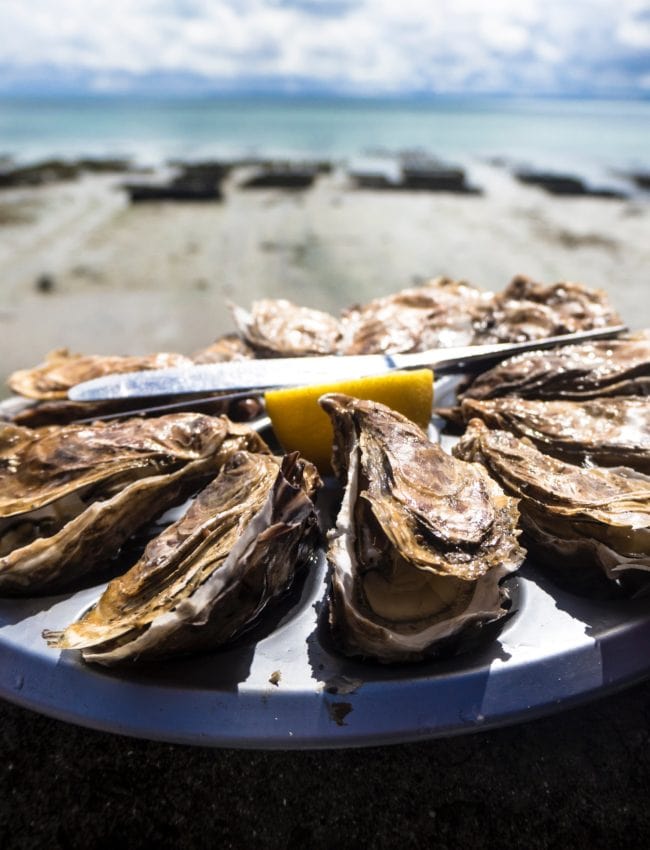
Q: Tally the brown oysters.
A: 11